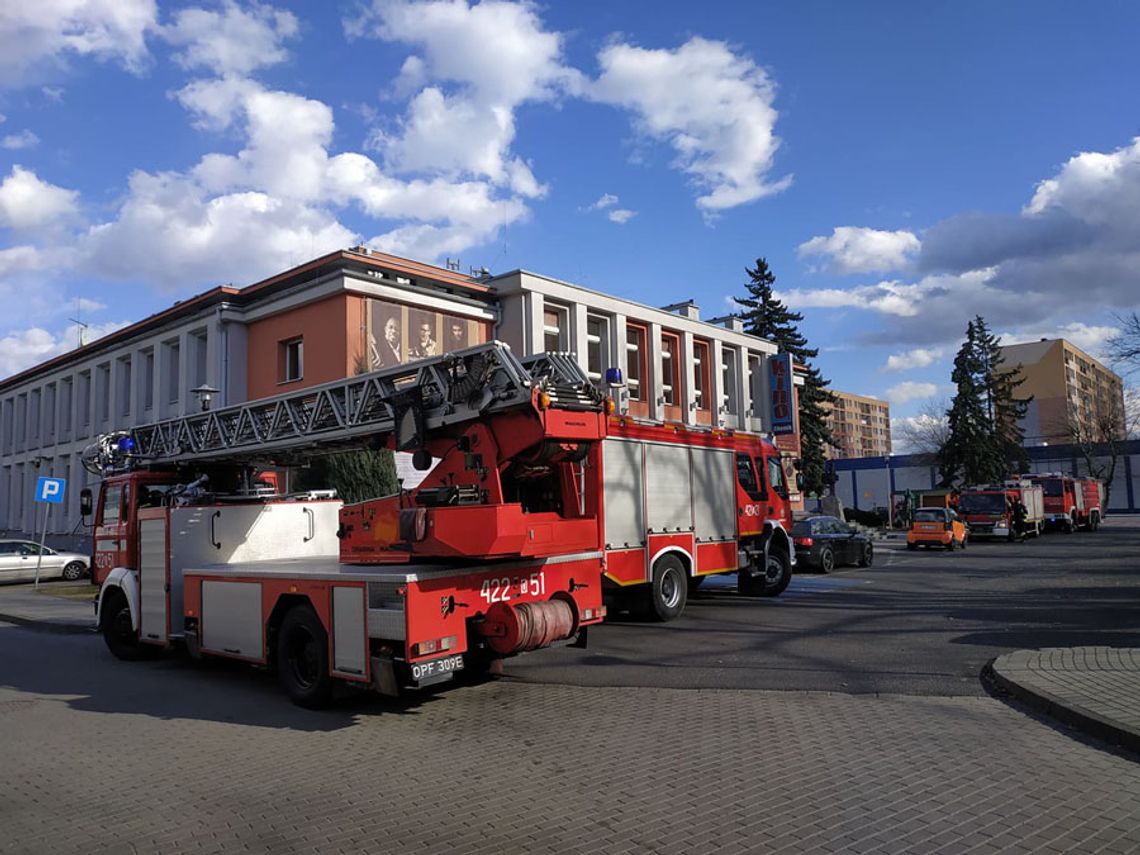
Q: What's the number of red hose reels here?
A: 1